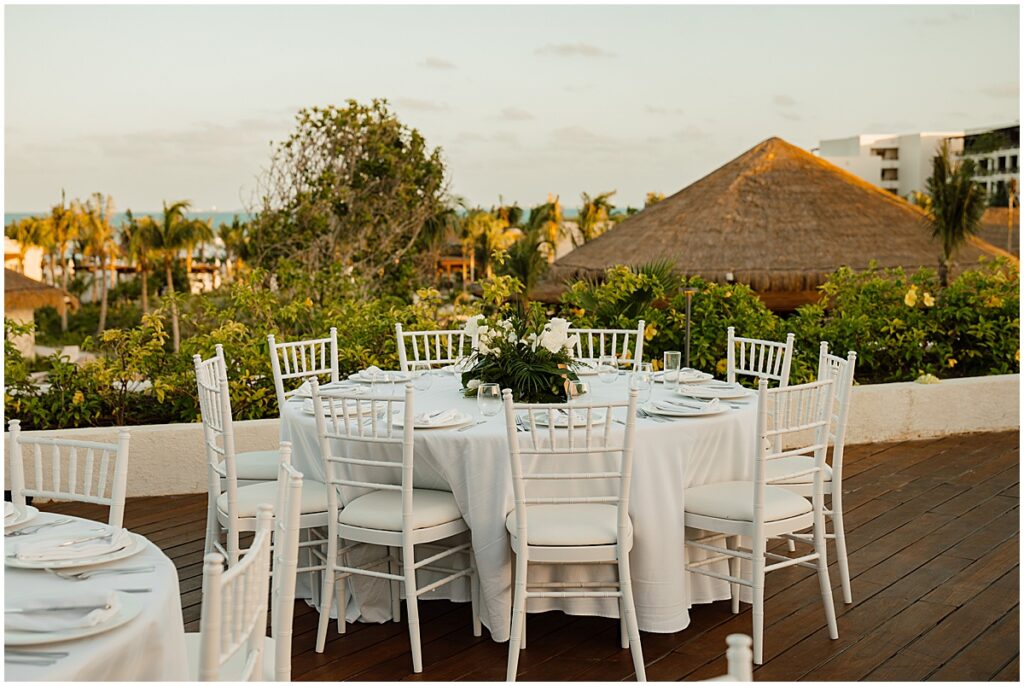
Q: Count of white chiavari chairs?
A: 14